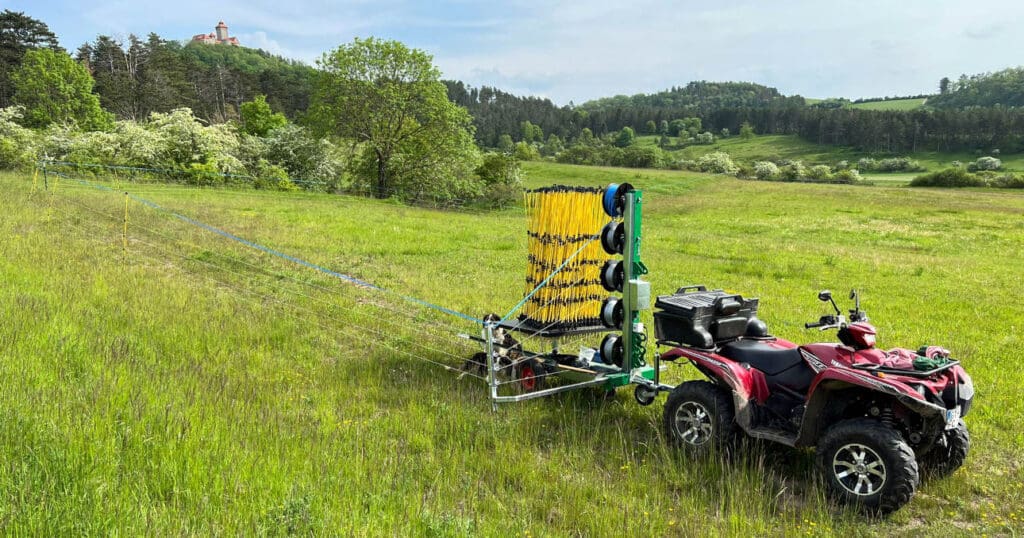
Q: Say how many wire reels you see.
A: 5